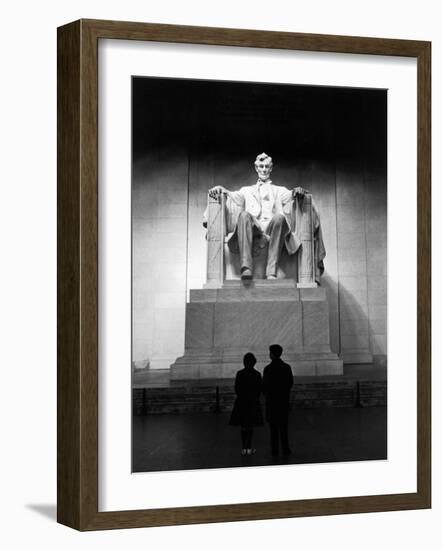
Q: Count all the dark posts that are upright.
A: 3